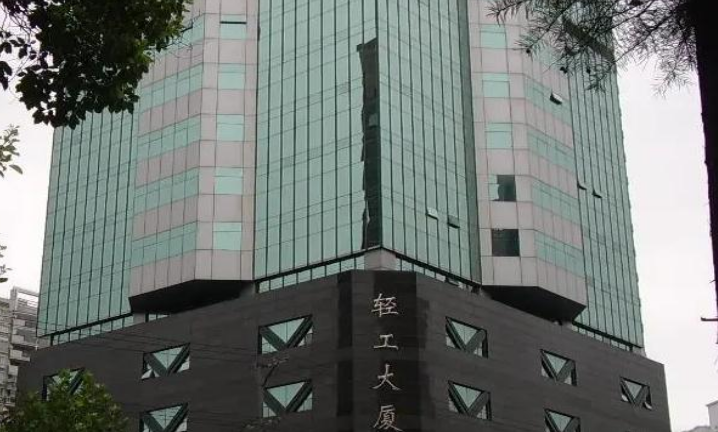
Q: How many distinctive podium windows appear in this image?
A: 10